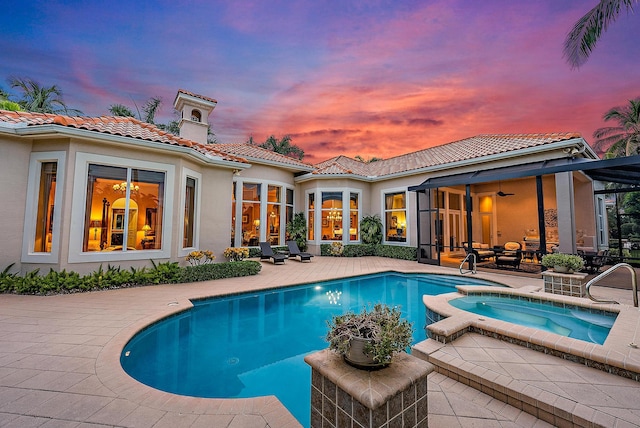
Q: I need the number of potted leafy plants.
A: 2